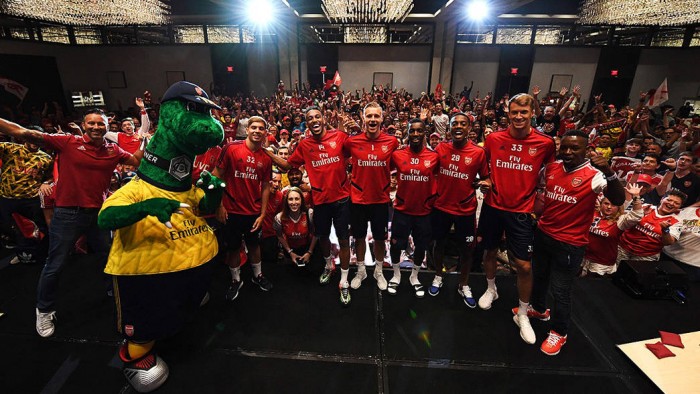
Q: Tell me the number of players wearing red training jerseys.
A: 6